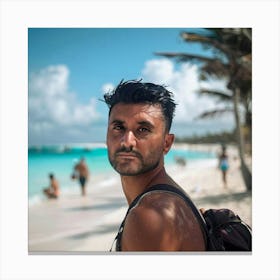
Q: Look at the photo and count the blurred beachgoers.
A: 3